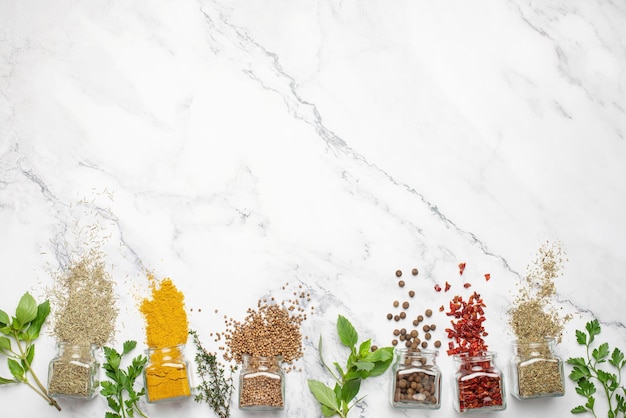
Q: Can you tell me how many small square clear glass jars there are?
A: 6